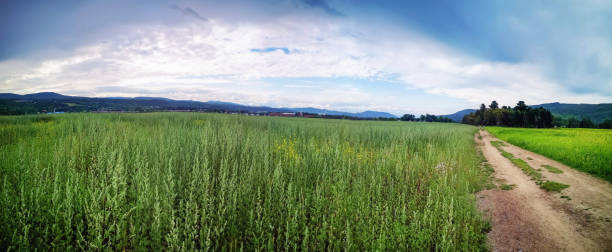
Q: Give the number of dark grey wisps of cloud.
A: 2